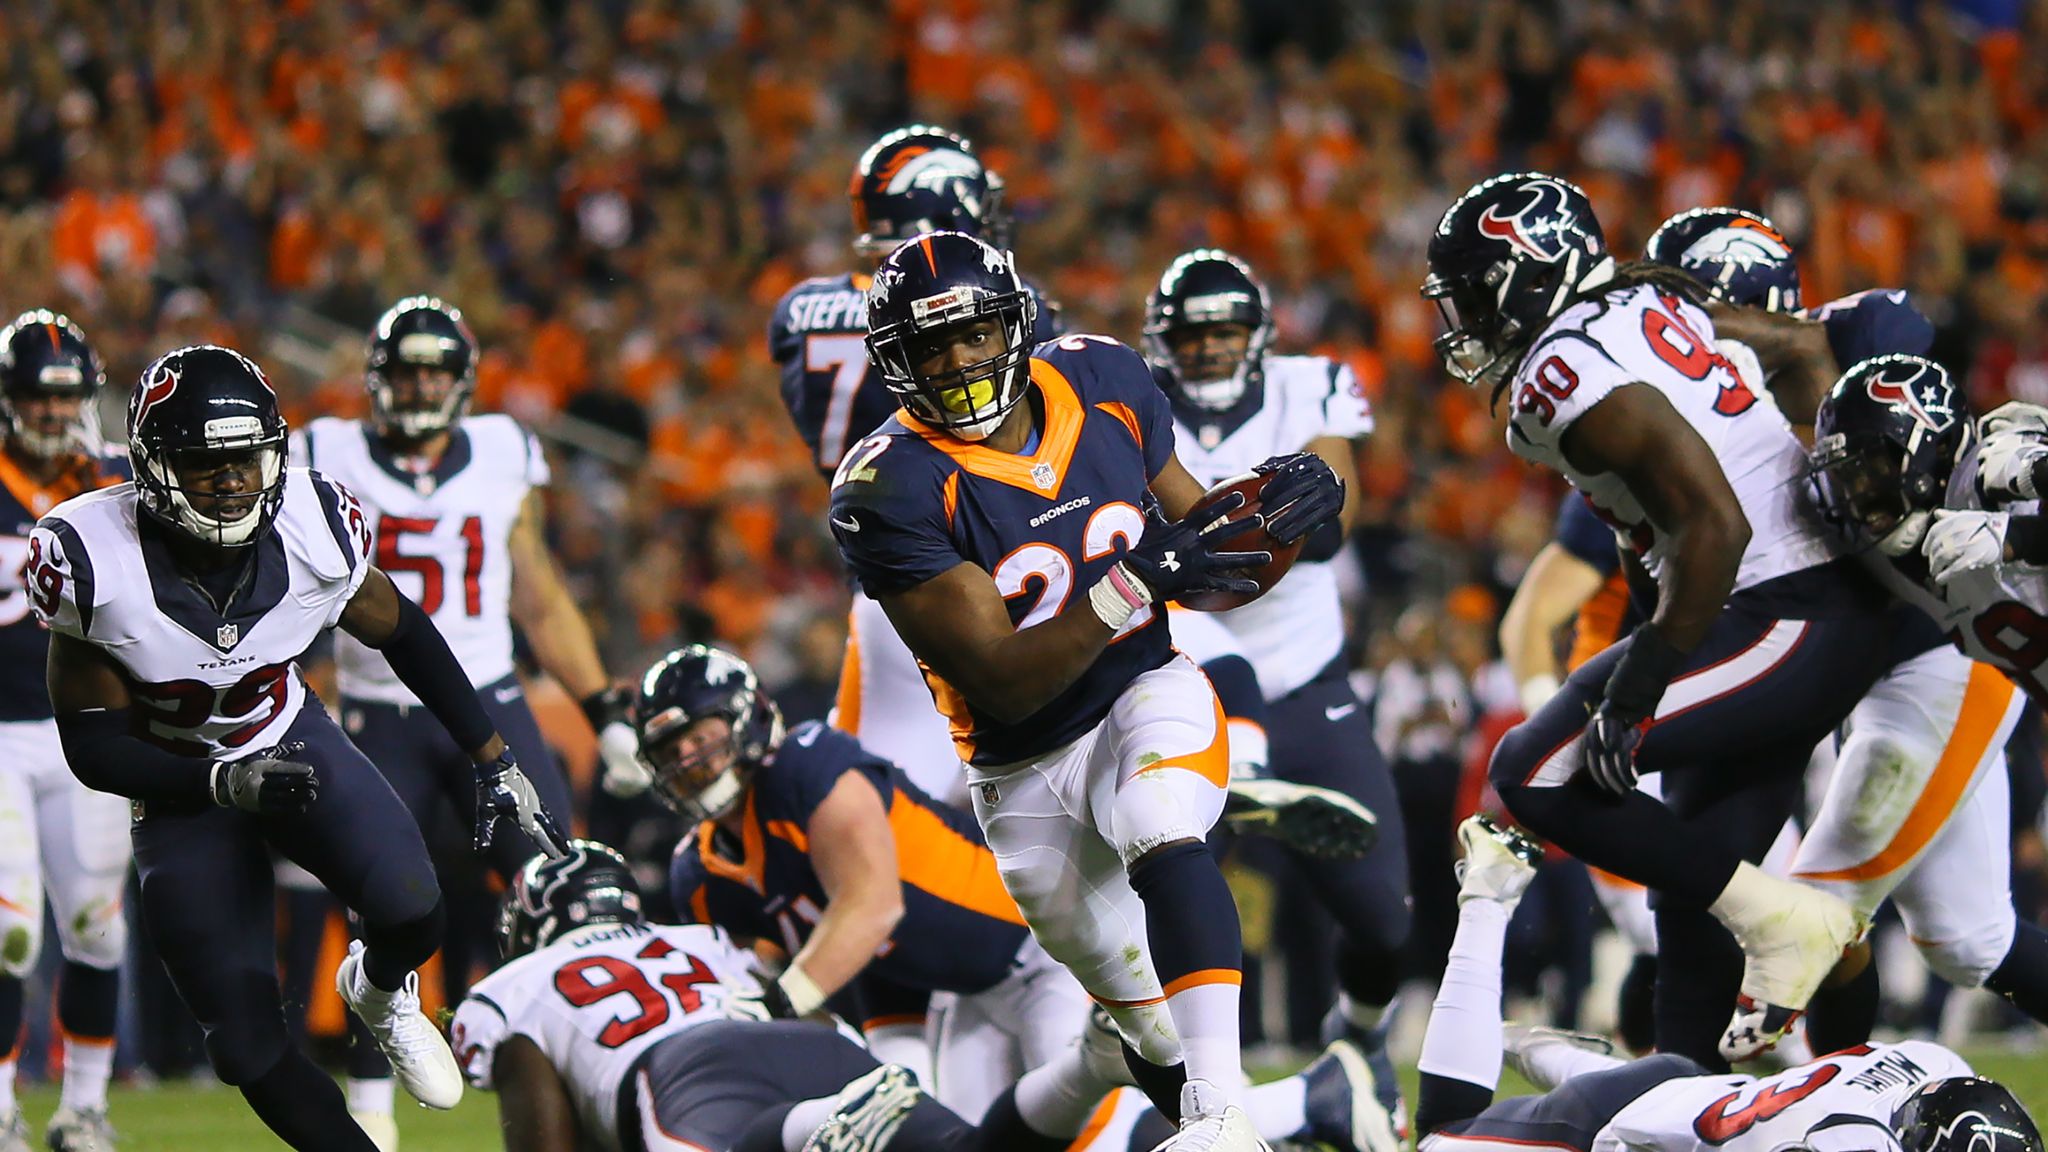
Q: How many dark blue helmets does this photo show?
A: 12